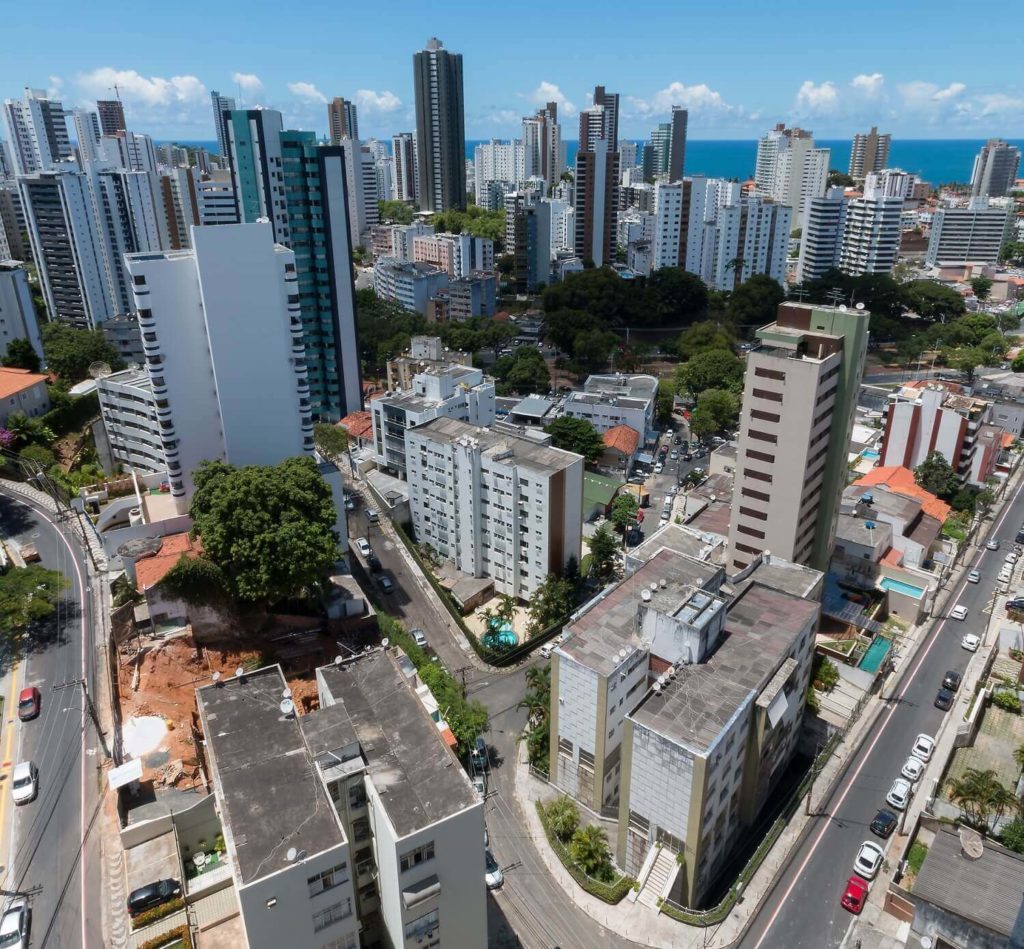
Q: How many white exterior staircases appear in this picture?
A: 1